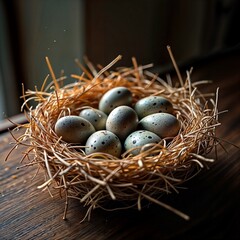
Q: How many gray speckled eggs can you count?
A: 8